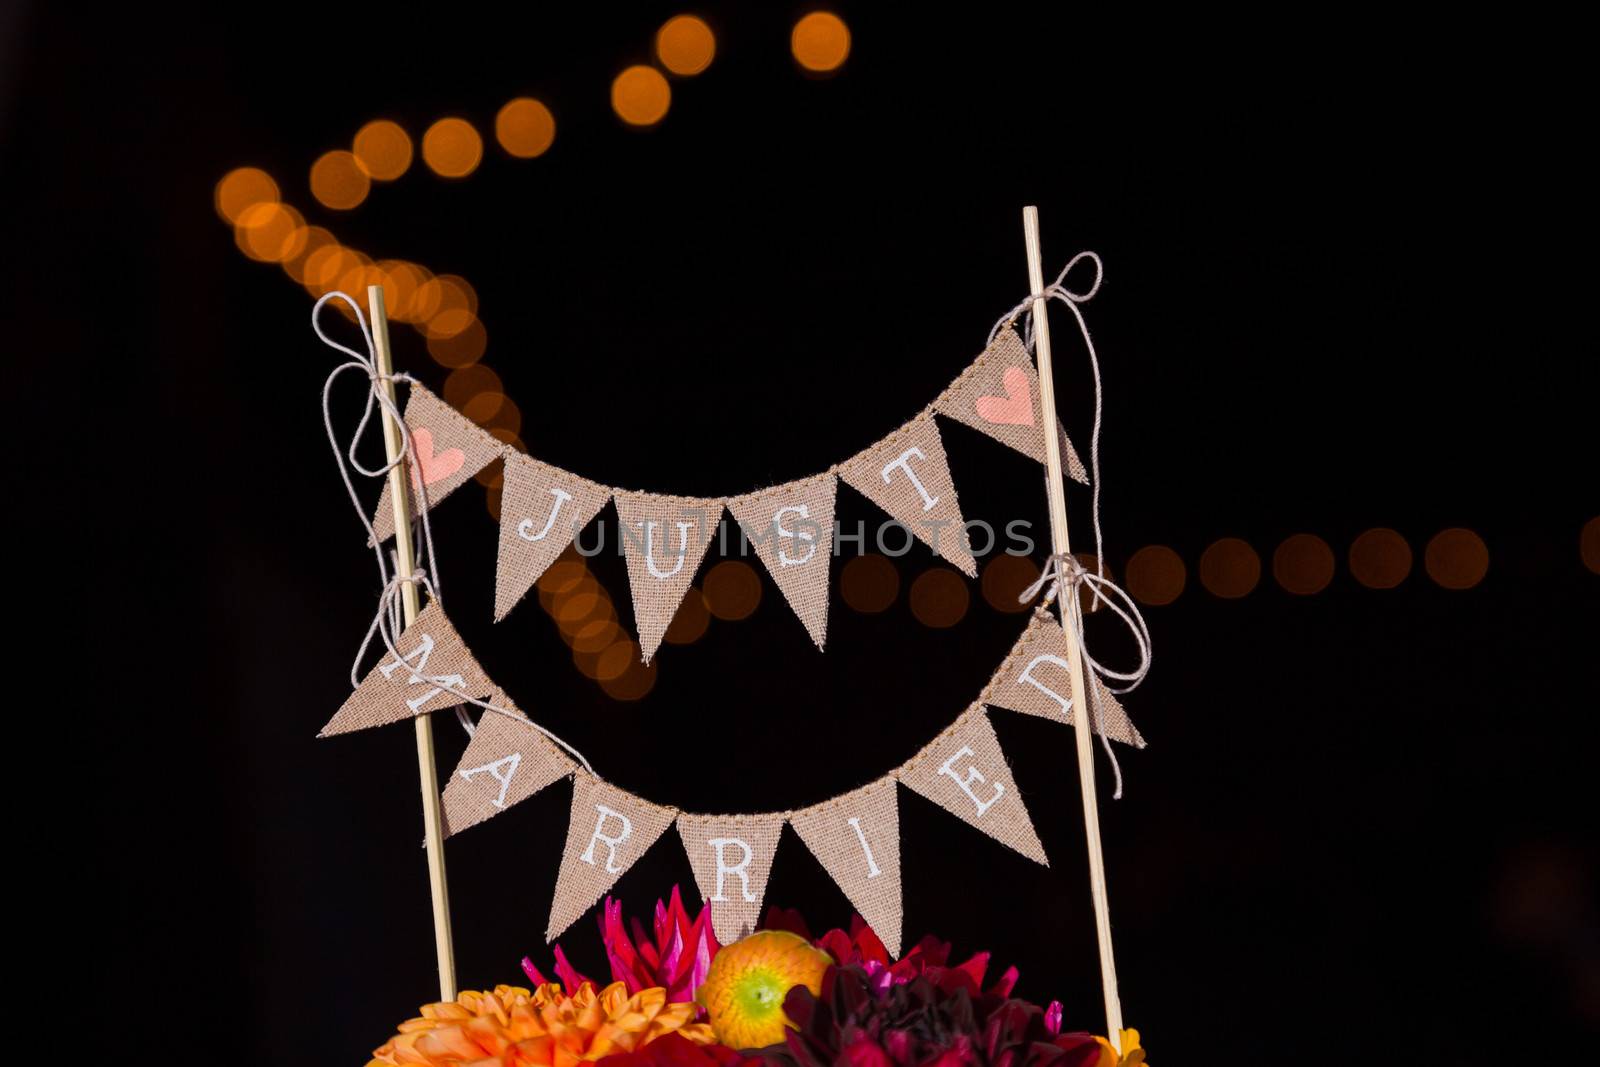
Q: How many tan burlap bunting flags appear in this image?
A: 13